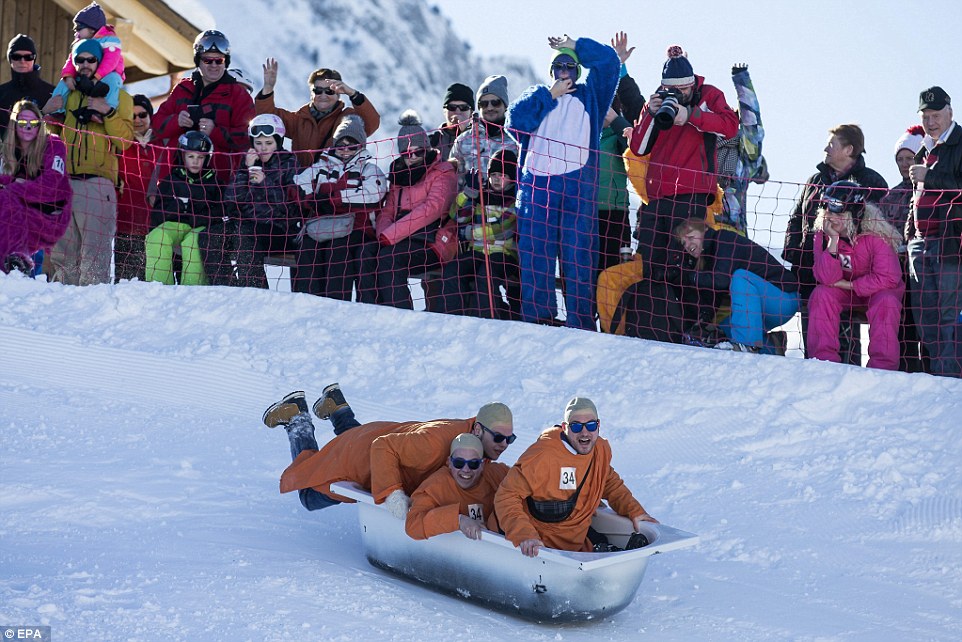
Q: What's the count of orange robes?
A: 3